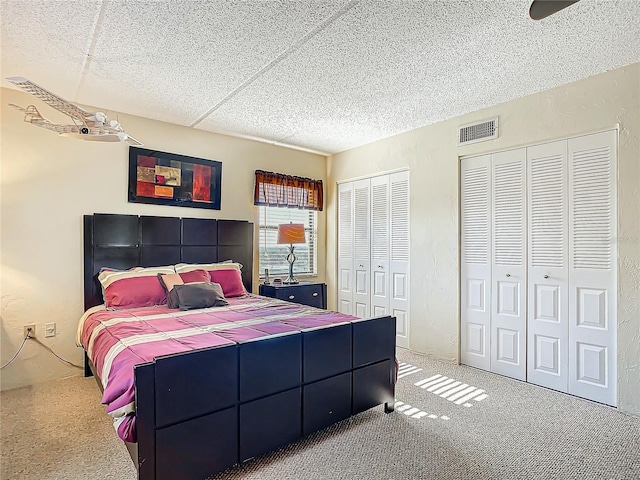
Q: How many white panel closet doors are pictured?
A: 8